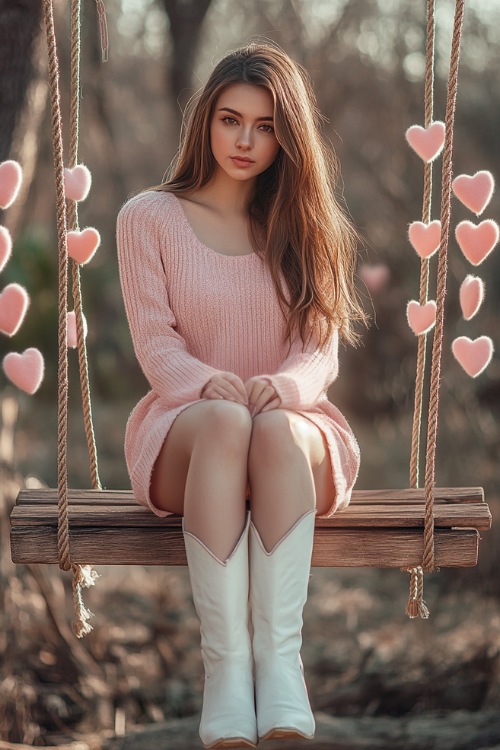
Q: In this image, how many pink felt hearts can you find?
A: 15